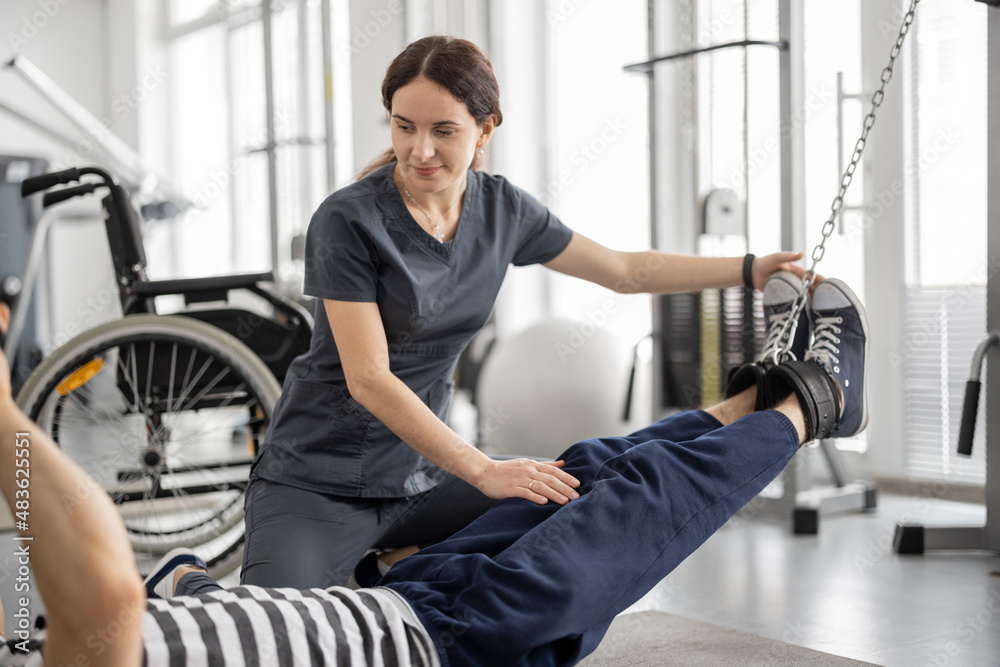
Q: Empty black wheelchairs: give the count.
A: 1